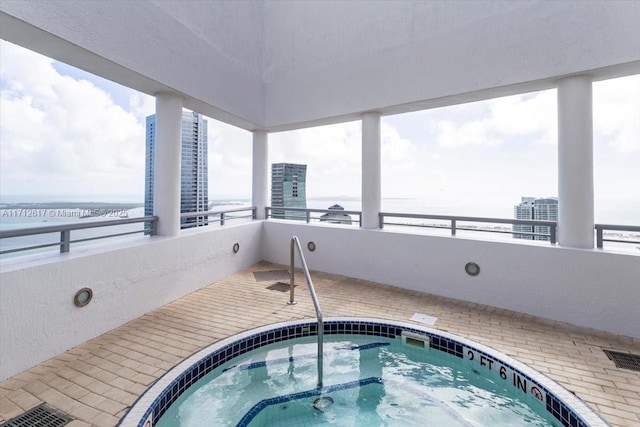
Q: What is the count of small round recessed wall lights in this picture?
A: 4